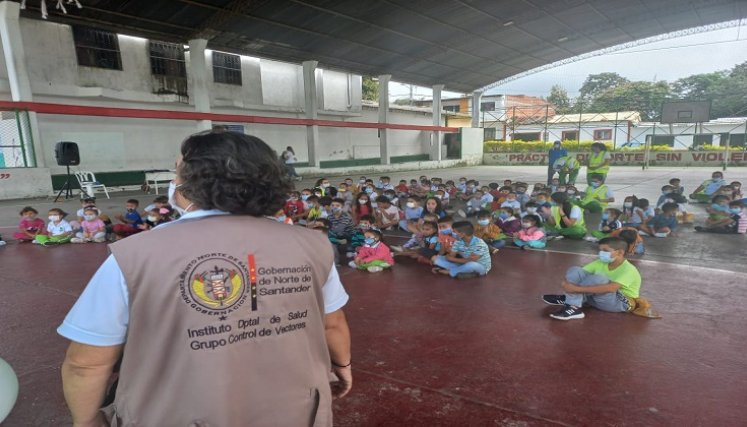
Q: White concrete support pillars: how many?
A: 6